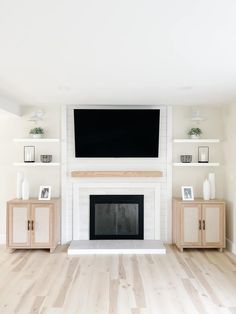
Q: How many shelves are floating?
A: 4